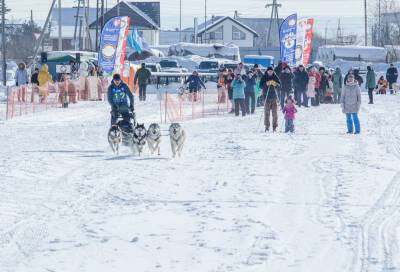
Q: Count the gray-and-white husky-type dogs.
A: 4